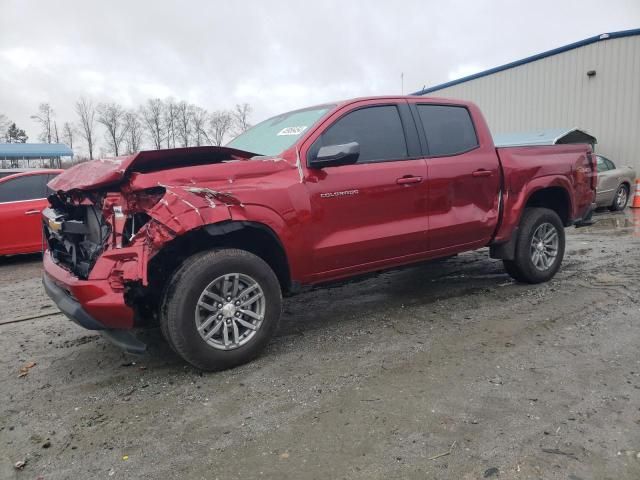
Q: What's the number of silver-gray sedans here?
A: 1